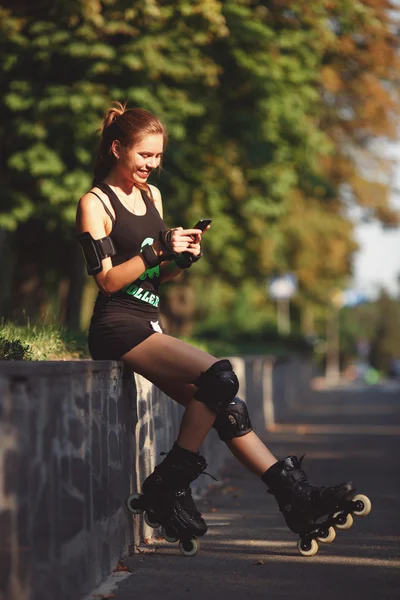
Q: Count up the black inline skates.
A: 2